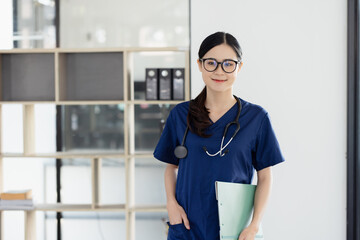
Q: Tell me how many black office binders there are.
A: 3